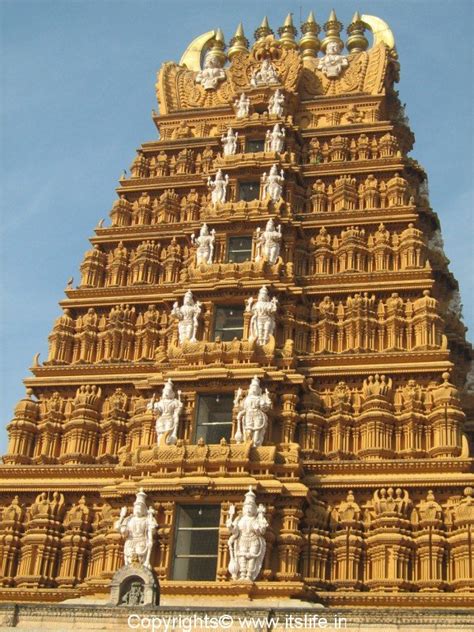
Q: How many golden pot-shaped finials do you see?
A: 7